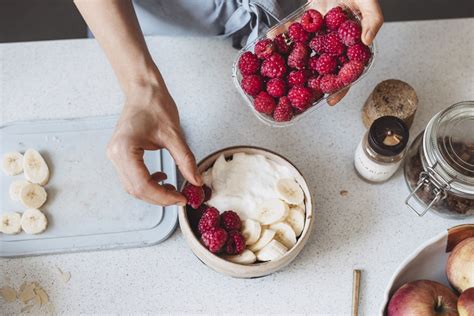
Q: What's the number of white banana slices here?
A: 14